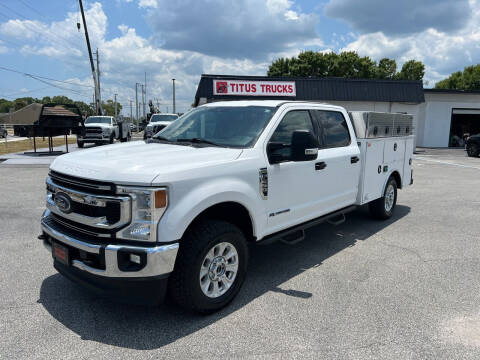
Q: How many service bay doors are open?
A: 1